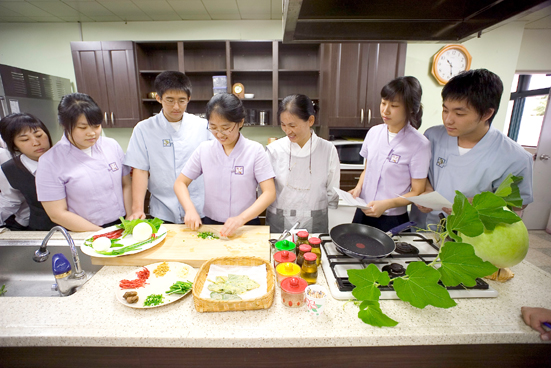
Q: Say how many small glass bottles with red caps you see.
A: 4